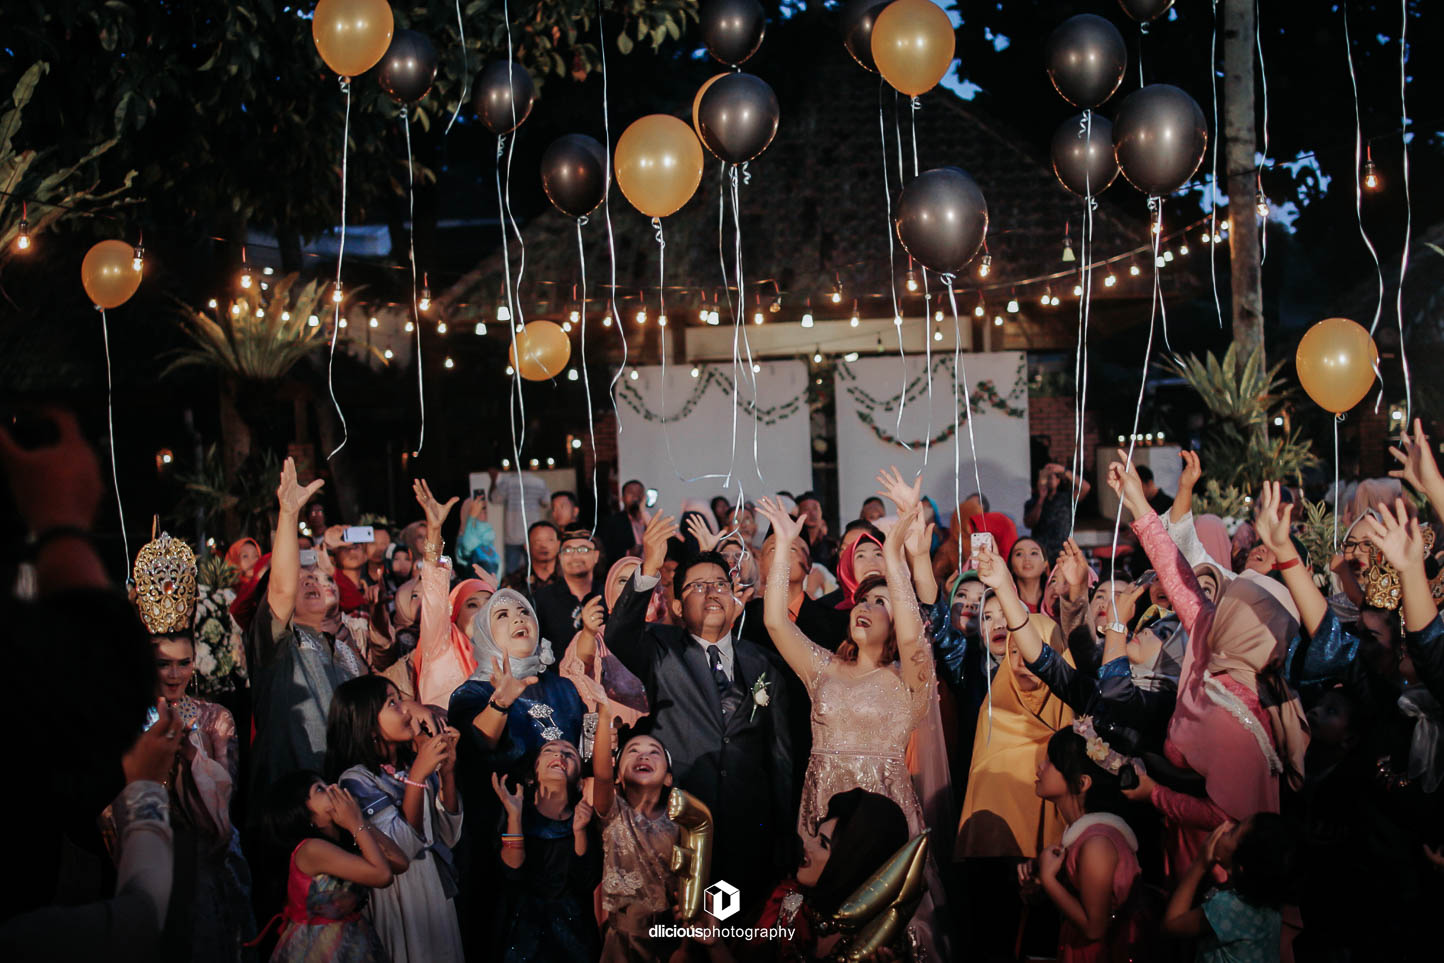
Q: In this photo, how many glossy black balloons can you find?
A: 11